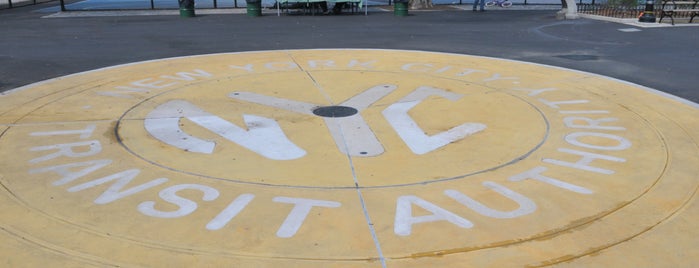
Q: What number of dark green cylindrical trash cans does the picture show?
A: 3